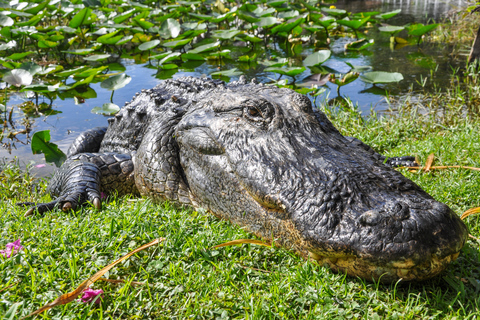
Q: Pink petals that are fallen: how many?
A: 2